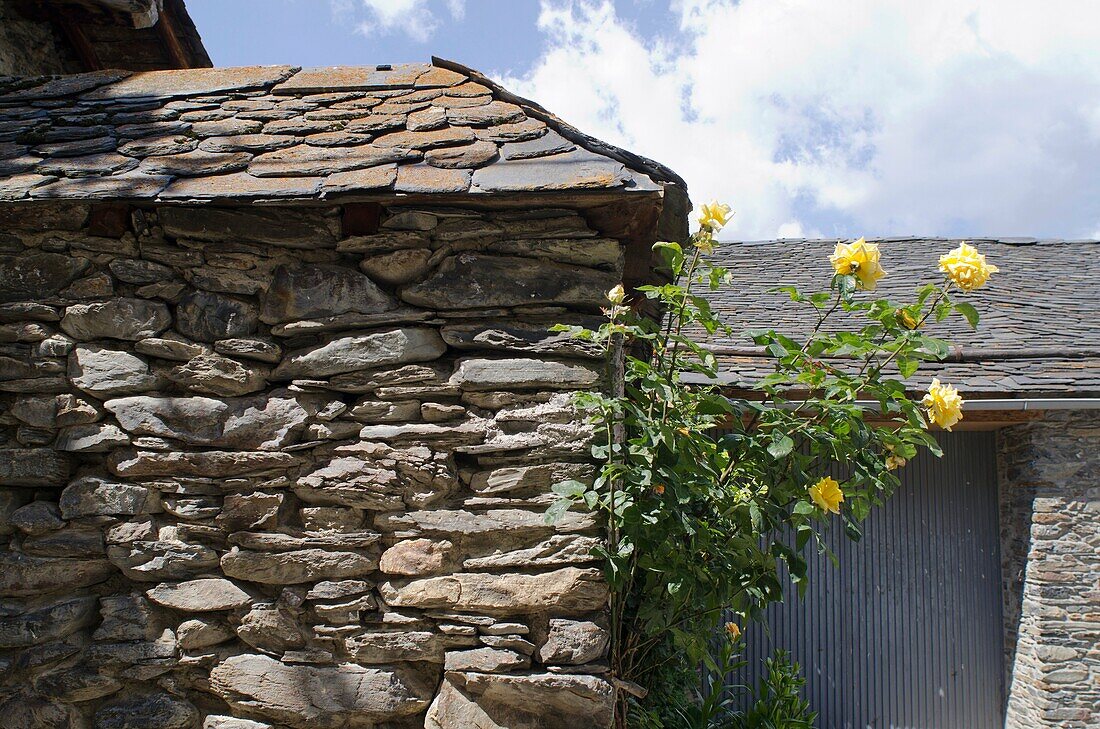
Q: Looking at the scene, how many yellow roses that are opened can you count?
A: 5